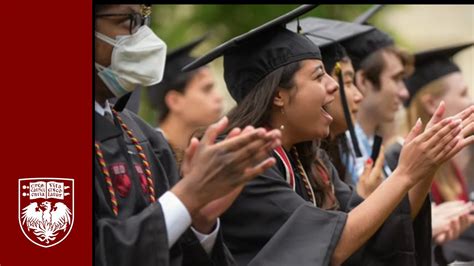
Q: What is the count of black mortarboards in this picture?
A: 5